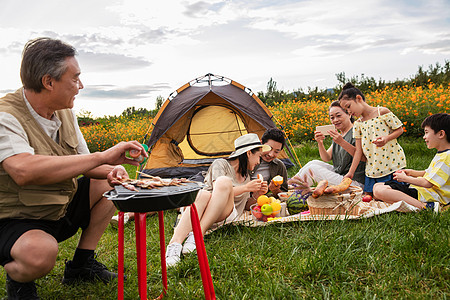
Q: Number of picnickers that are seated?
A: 4